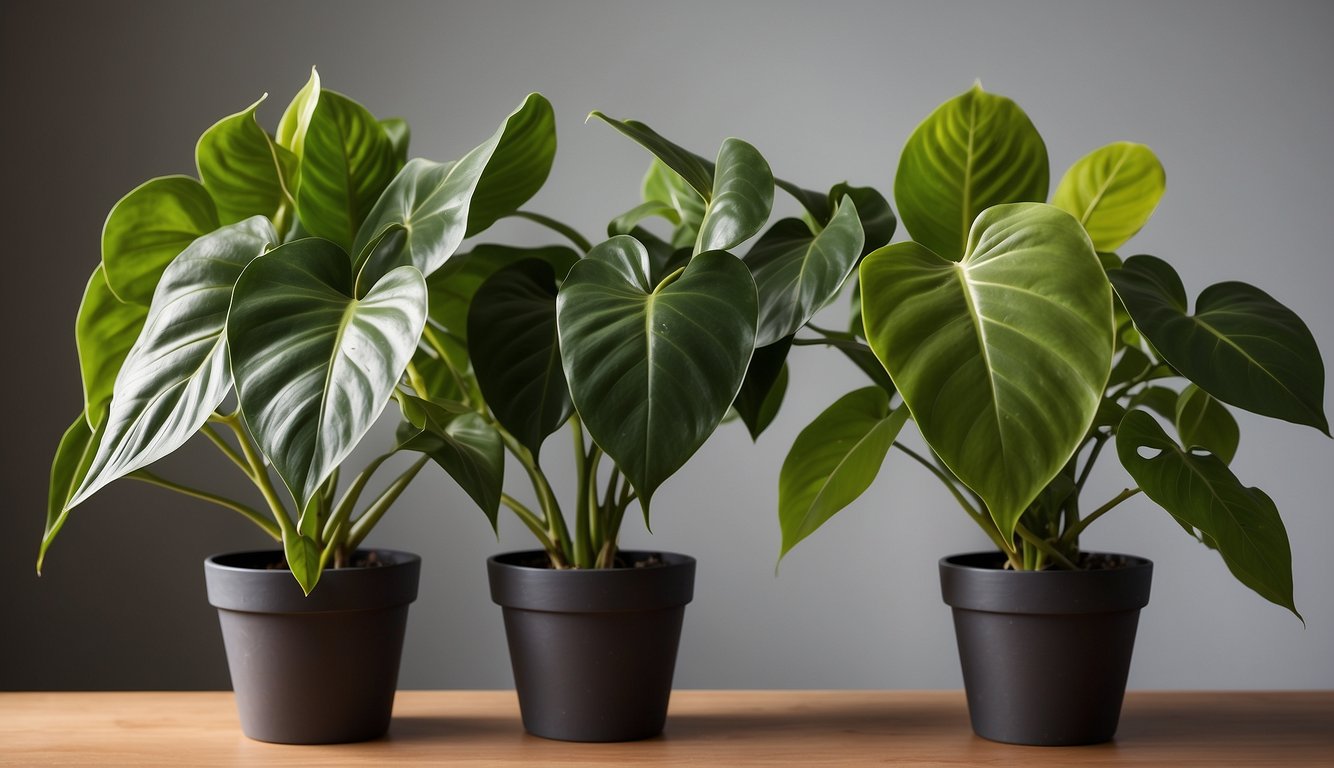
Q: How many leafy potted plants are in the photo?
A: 3